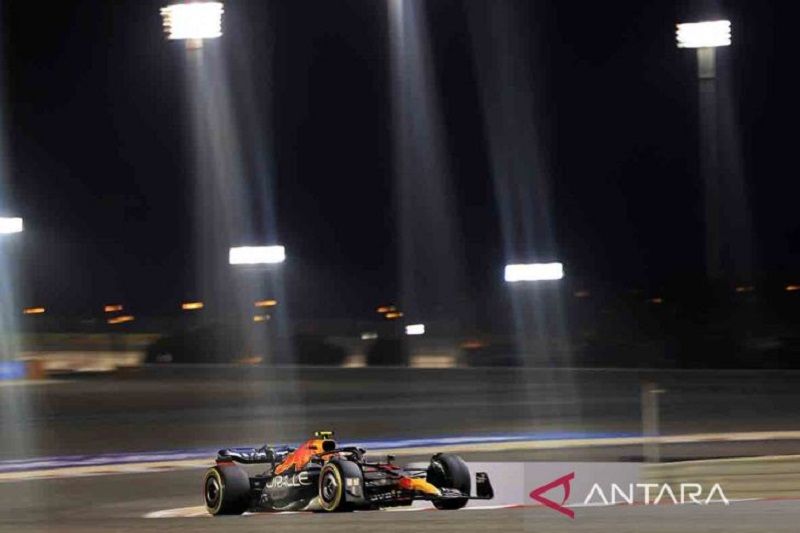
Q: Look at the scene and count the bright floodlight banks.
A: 5